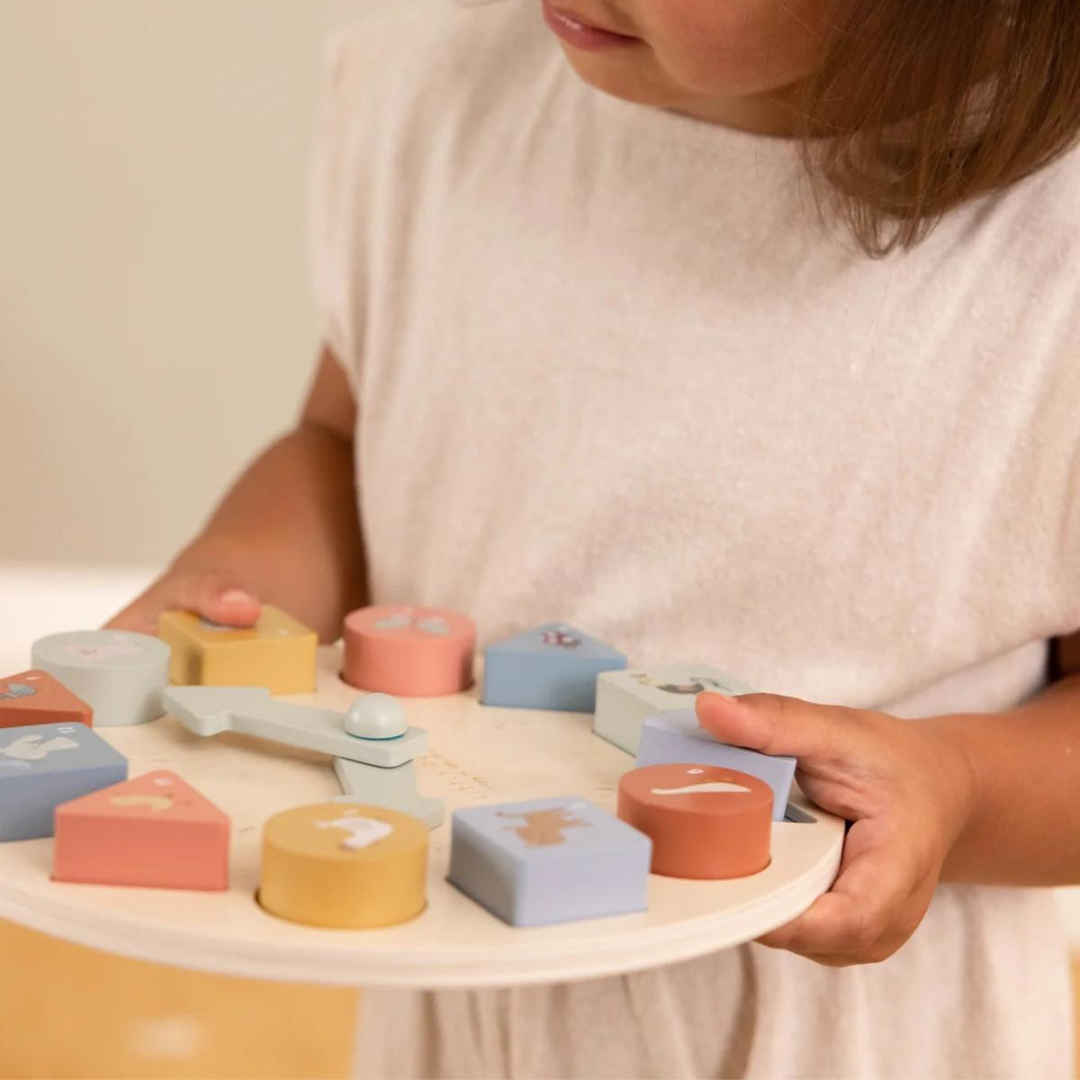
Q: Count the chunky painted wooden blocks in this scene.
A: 12